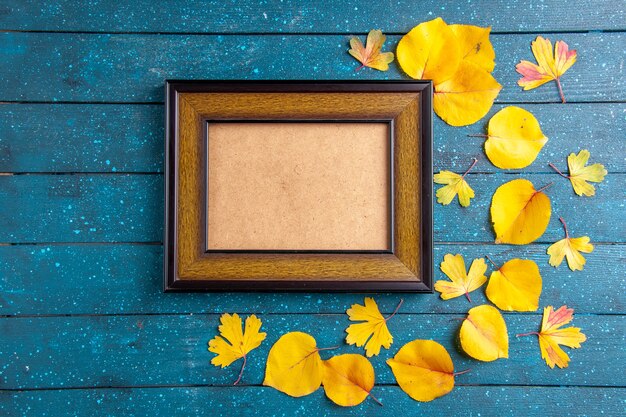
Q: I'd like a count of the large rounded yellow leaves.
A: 10